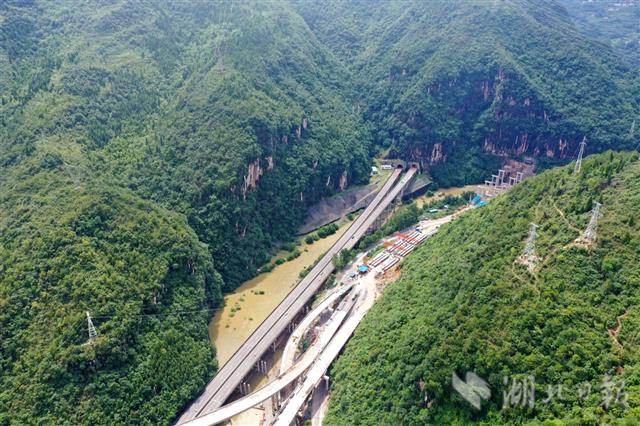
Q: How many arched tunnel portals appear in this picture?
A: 2